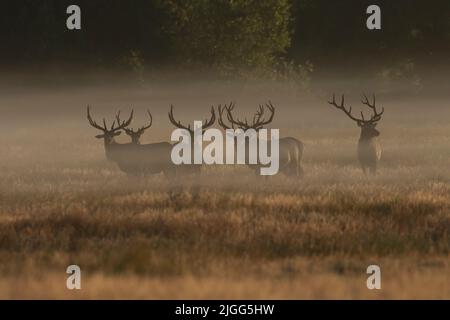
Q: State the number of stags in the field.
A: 6